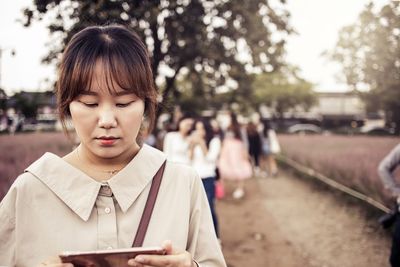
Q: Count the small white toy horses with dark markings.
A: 0